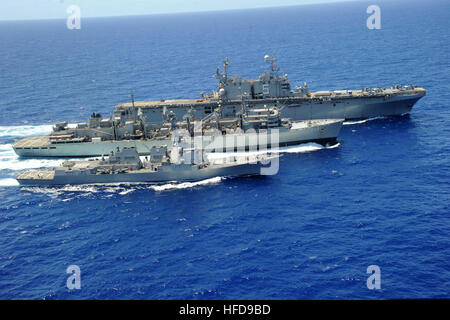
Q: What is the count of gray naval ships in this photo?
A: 3